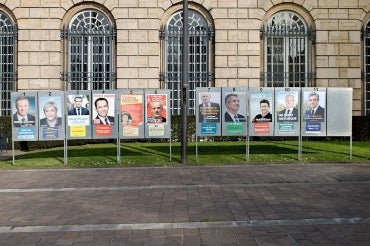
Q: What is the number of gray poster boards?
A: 12